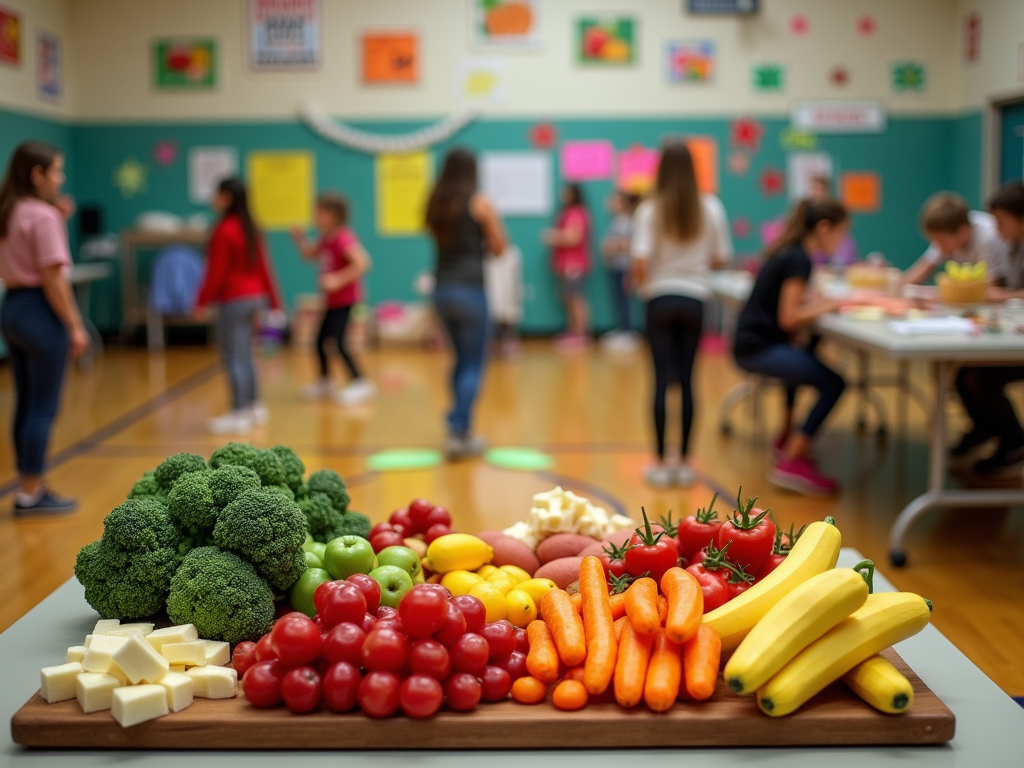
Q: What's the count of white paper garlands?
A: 1